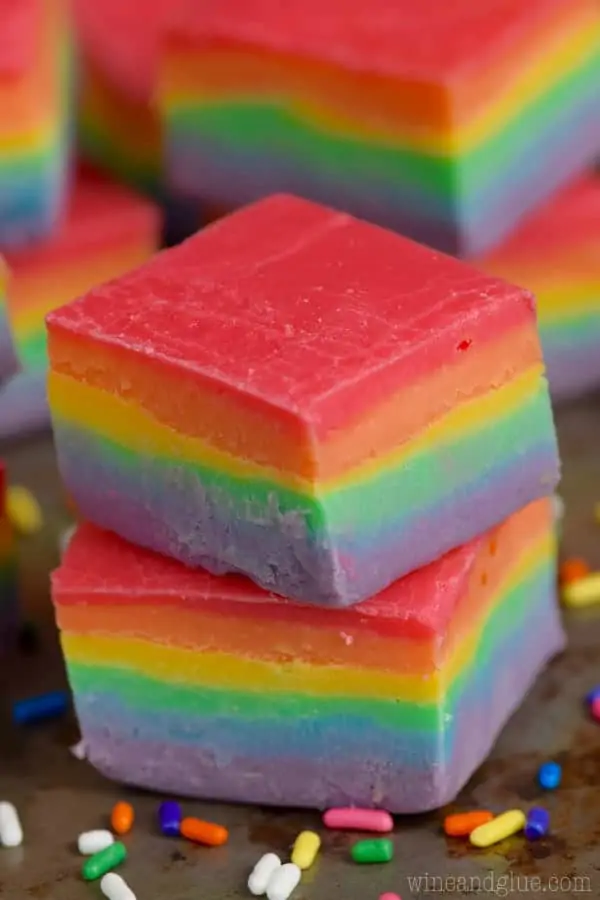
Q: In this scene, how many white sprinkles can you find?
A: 5